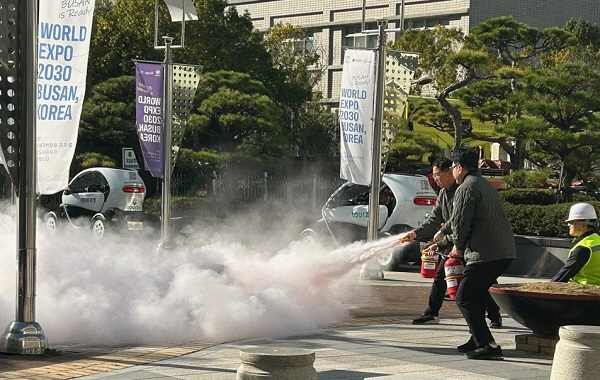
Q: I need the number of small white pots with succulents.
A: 0